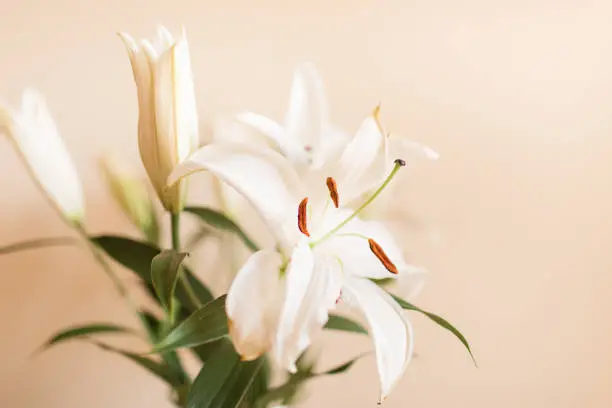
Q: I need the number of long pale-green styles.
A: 1